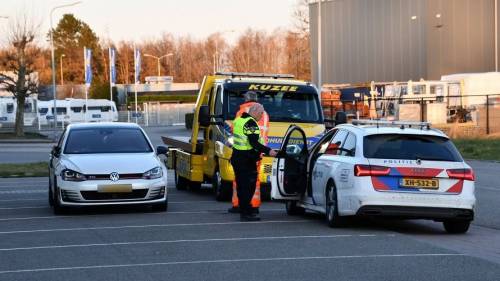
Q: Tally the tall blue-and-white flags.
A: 3